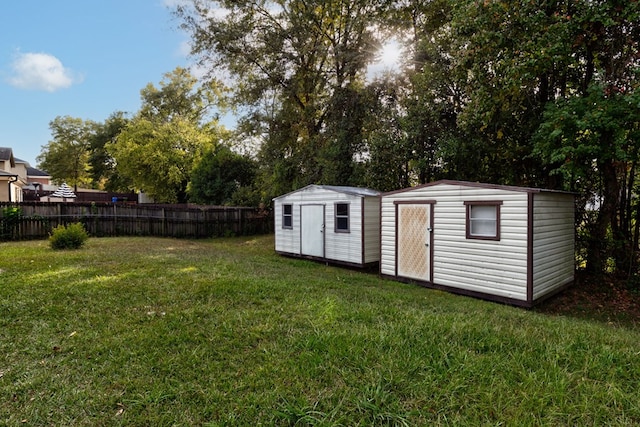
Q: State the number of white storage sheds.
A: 2